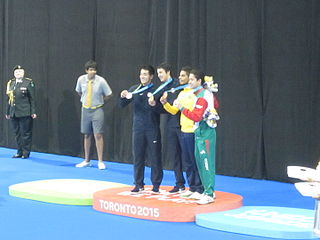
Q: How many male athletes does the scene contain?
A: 4